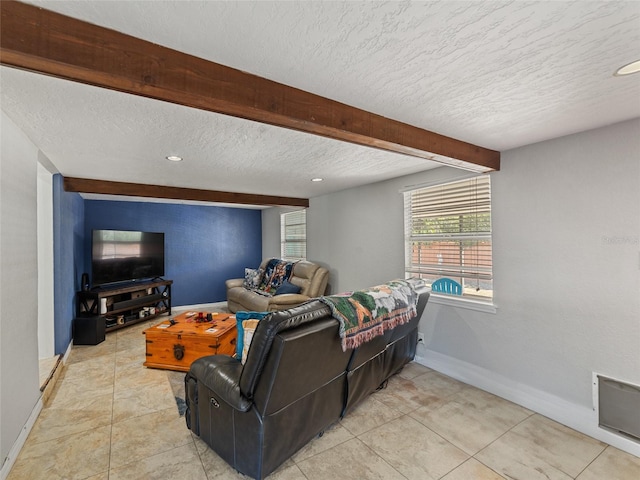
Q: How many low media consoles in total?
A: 1